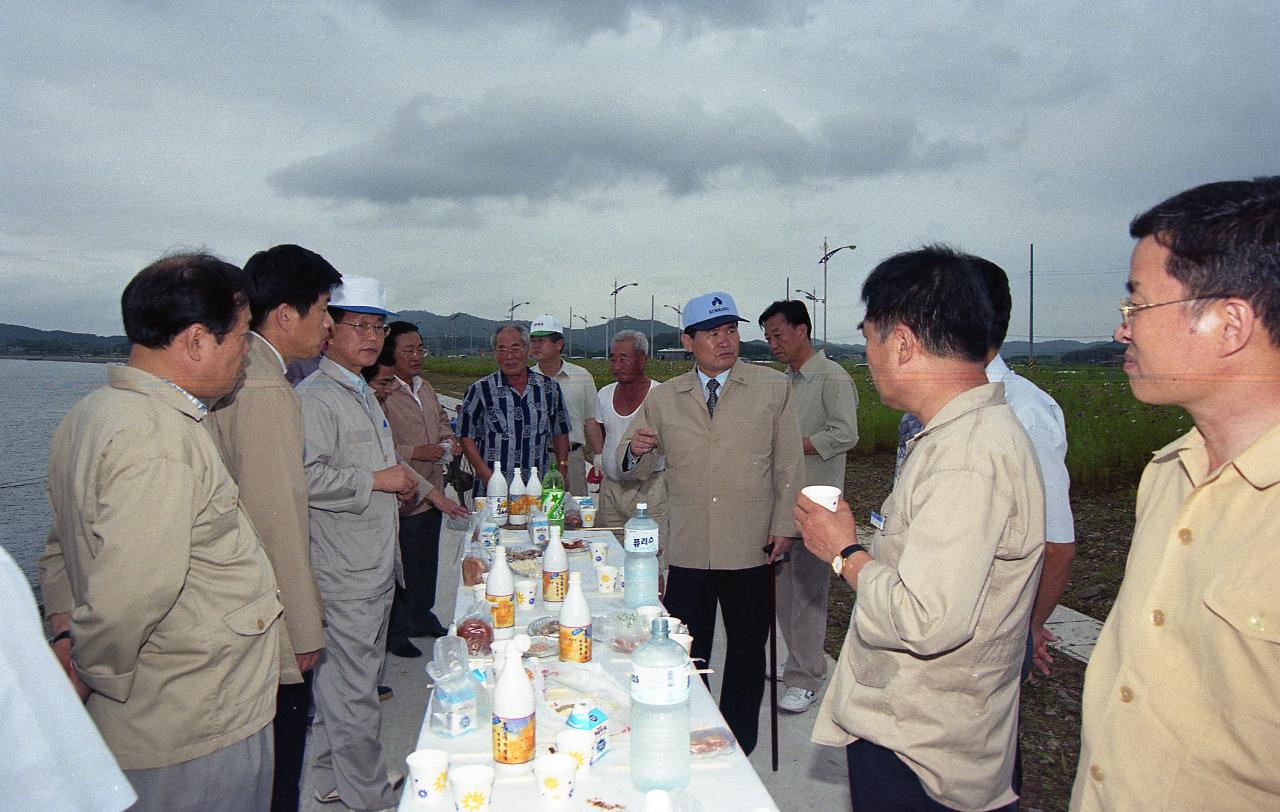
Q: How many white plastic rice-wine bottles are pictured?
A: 7